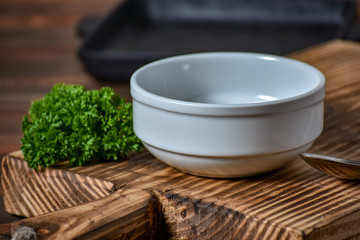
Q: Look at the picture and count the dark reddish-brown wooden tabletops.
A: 1